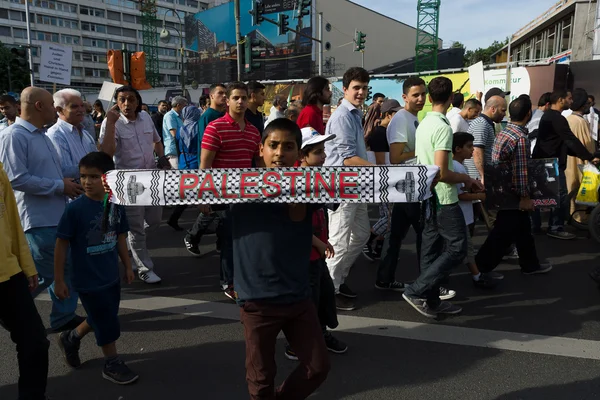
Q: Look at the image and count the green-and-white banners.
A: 1